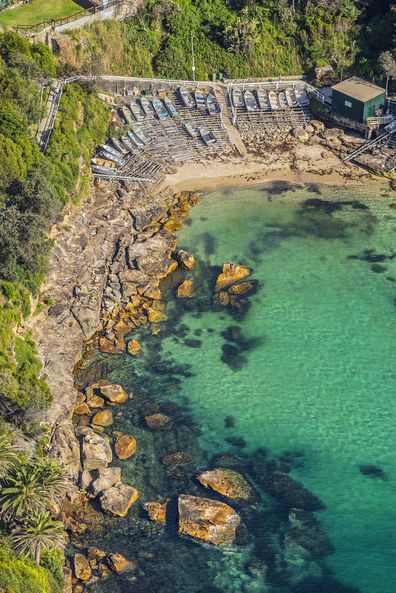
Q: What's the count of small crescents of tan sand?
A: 1